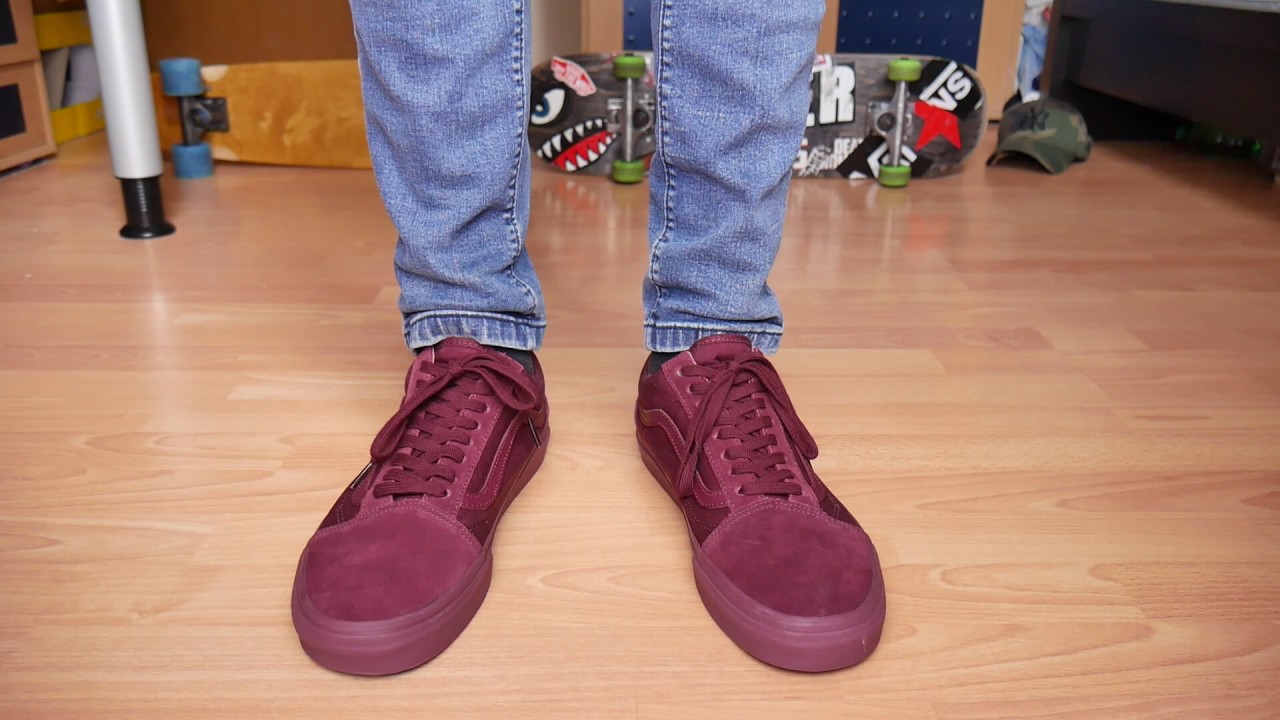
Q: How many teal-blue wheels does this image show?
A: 2